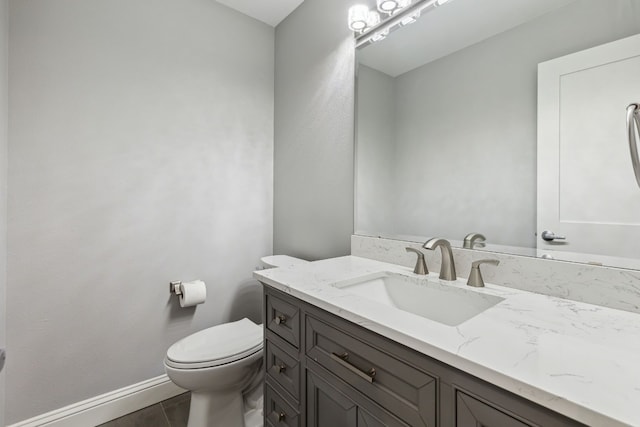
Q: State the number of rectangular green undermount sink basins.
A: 0